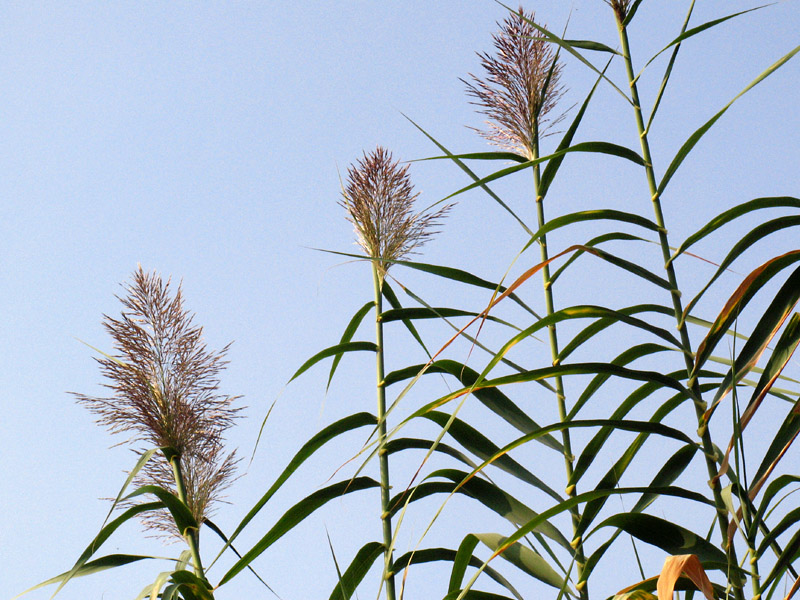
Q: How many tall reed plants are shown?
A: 4